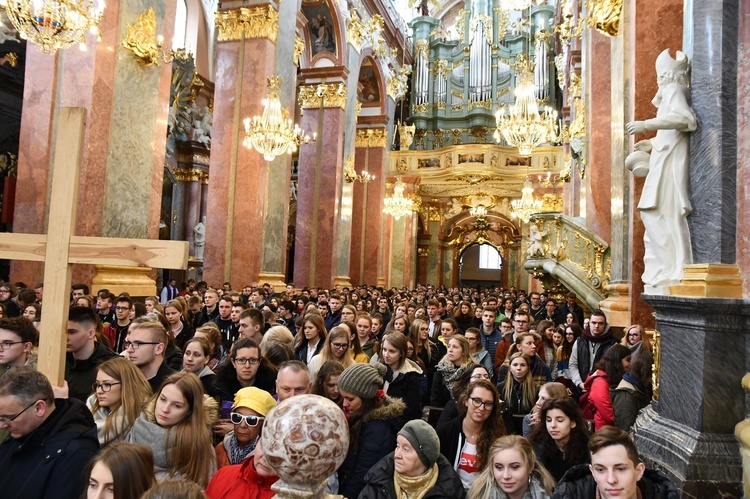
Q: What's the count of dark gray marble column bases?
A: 1